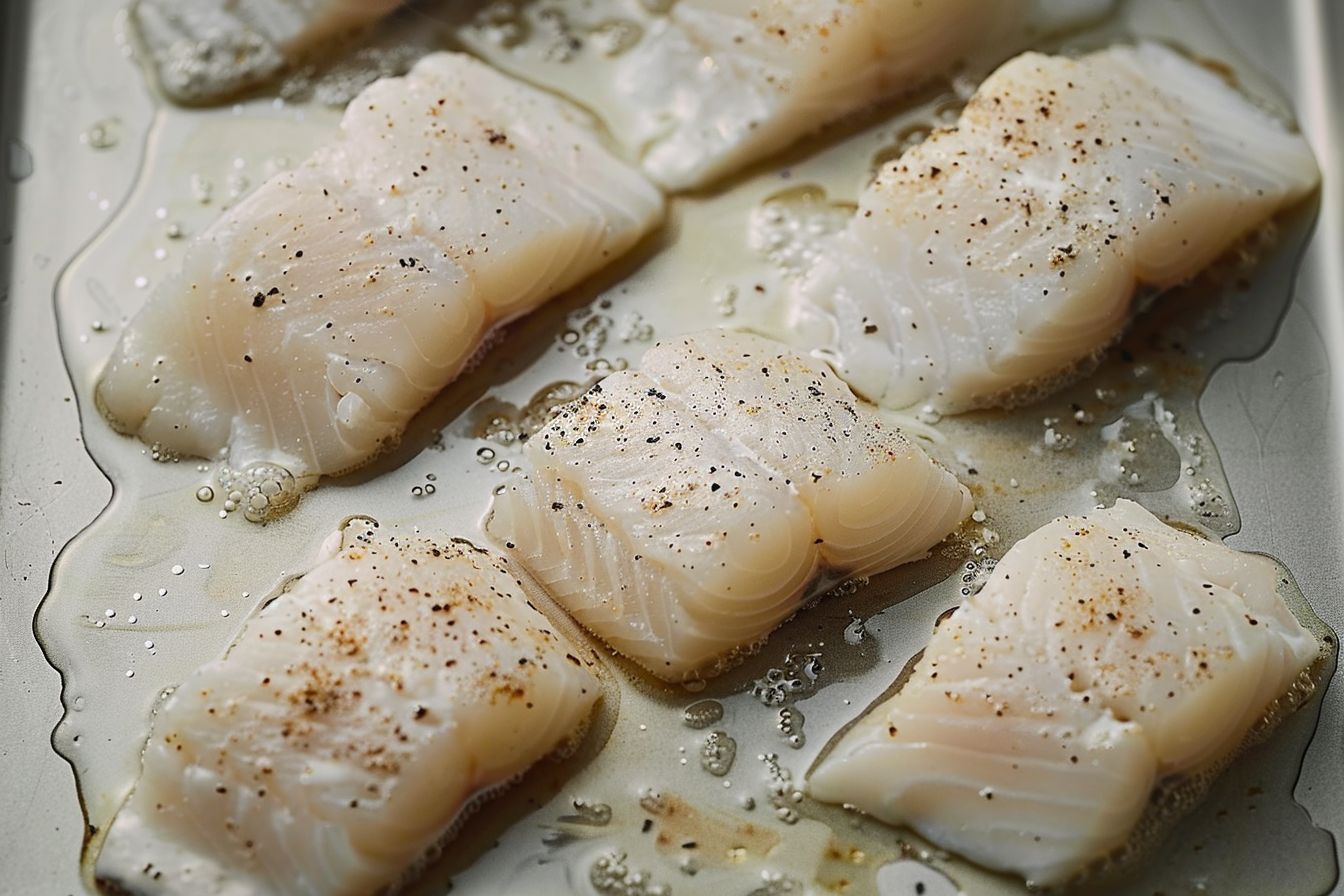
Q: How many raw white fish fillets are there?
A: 7